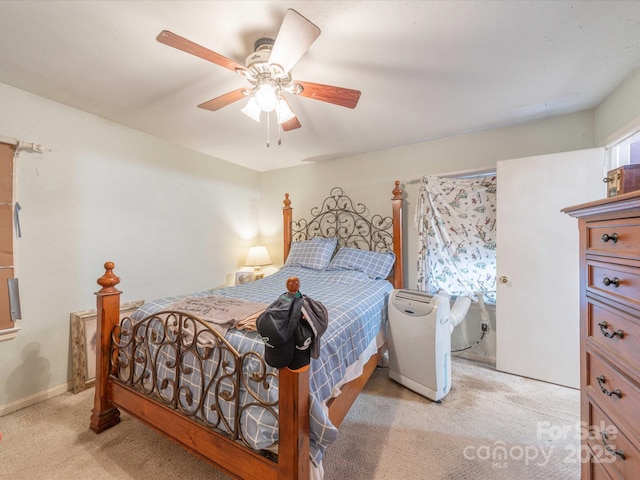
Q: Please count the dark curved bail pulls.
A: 3